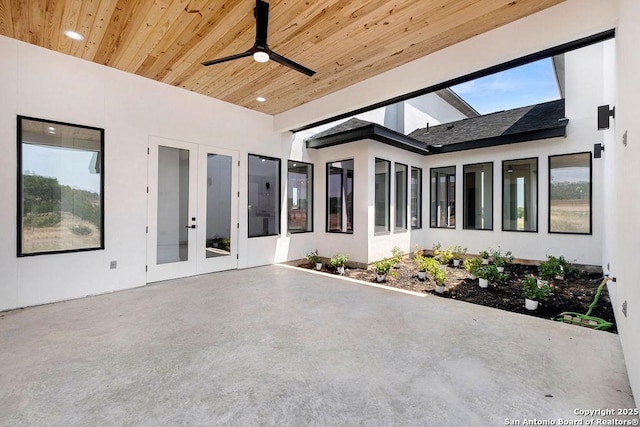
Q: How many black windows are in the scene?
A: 11